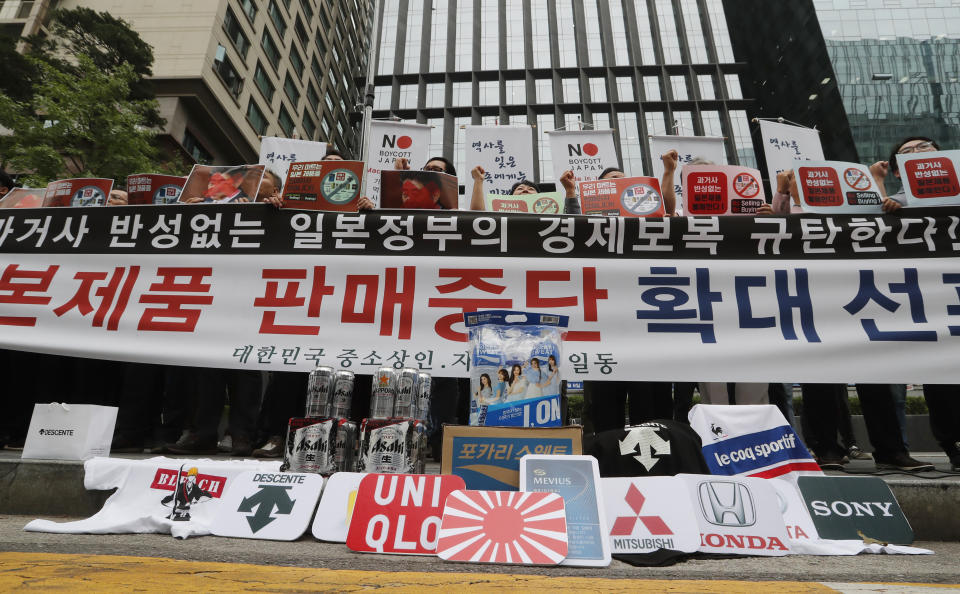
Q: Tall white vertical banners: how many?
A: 6